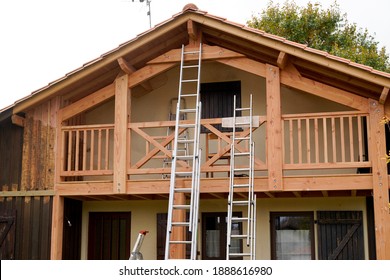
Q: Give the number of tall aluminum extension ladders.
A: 2